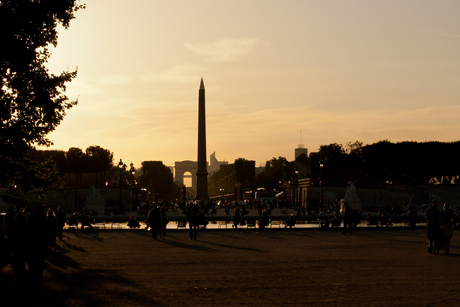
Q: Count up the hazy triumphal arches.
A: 1